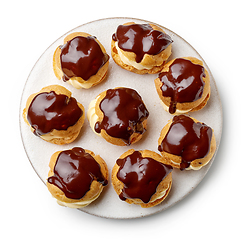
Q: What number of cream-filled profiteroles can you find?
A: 8